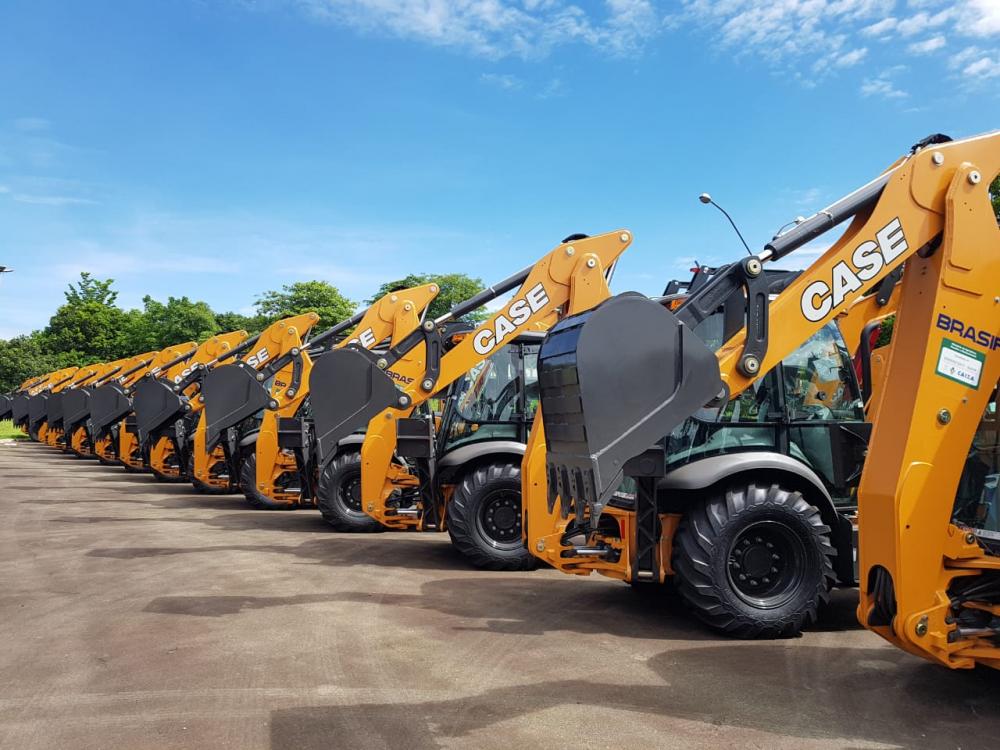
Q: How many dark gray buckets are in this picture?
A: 10